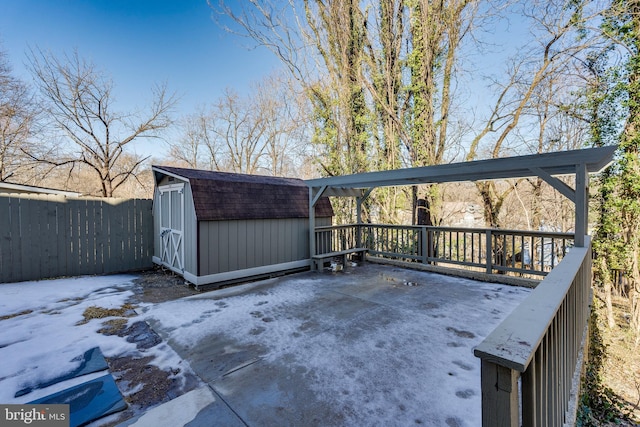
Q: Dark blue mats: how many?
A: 2